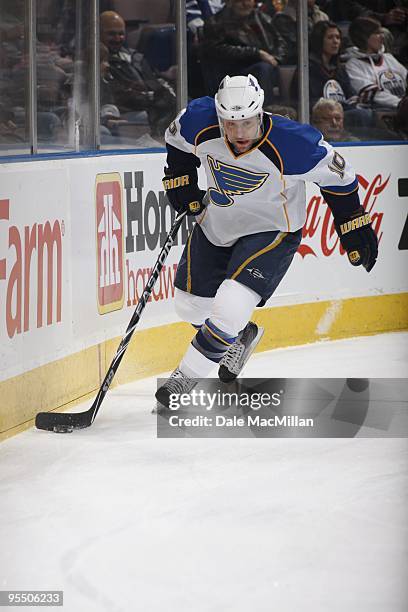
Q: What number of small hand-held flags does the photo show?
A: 0